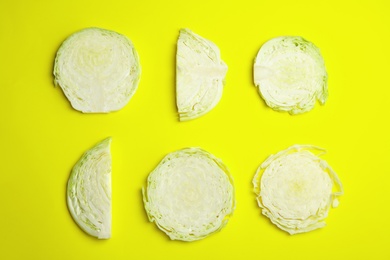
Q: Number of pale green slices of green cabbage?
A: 6